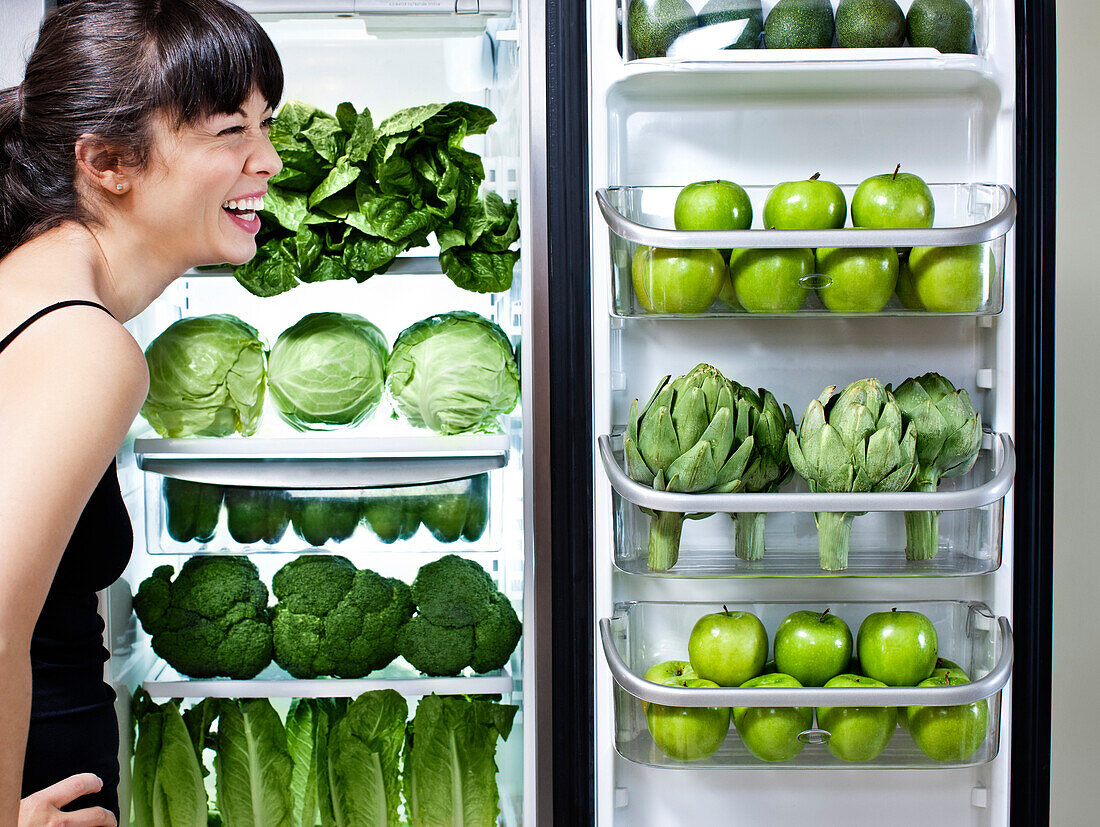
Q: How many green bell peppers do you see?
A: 5